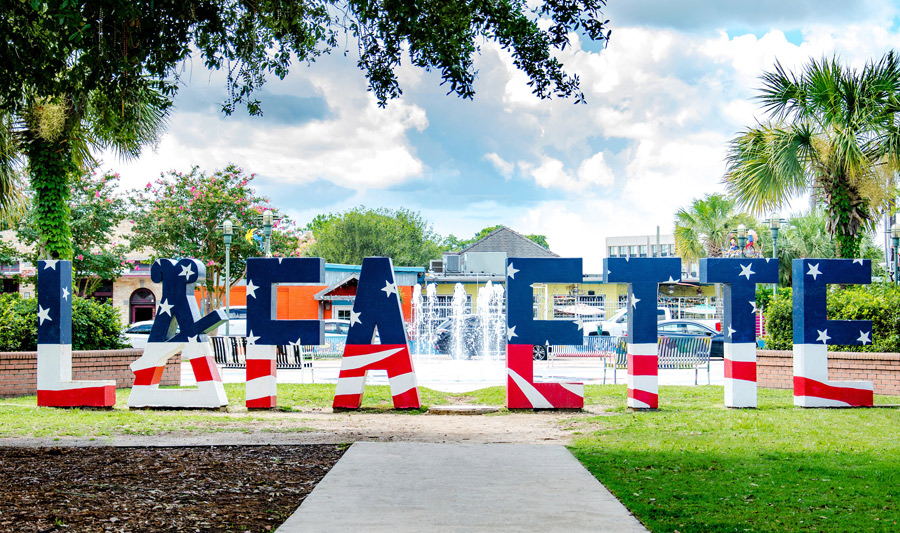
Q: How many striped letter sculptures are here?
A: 8